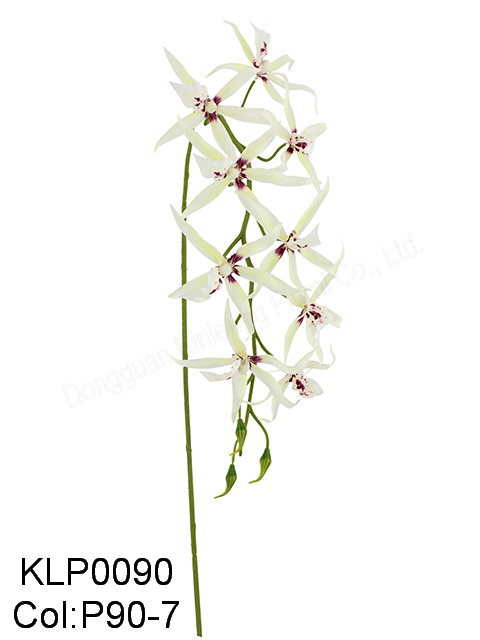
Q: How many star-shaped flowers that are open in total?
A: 9